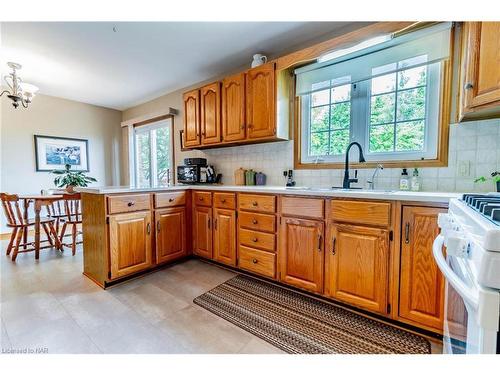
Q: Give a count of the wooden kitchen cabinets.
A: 12